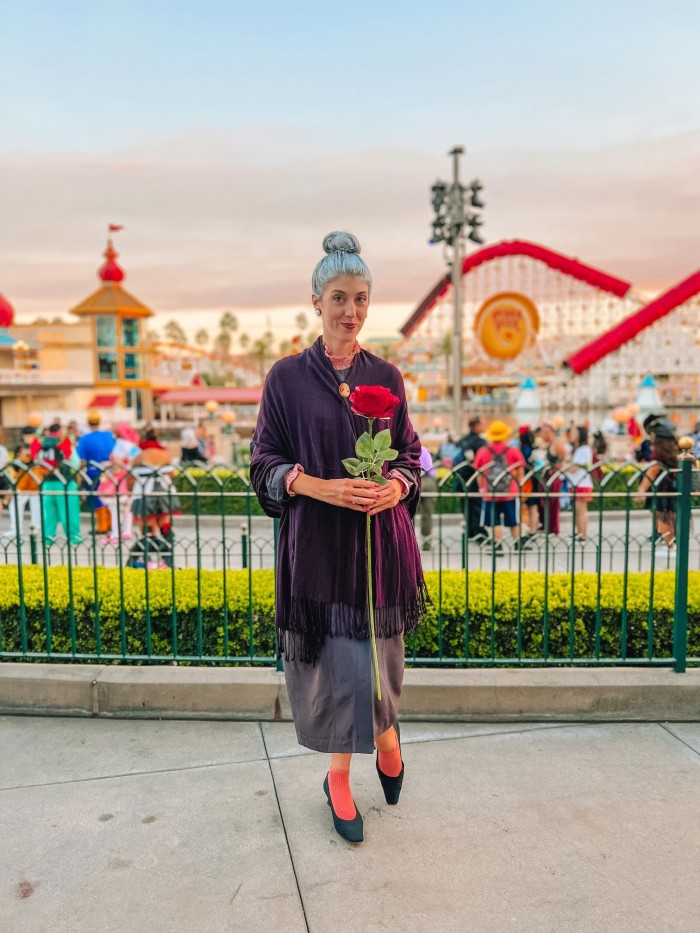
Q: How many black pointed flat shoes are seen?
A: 2